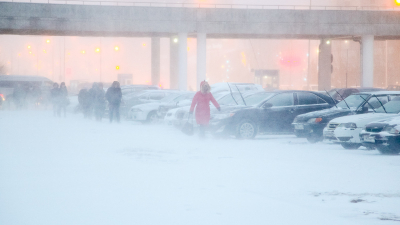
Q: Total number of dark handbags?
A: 1